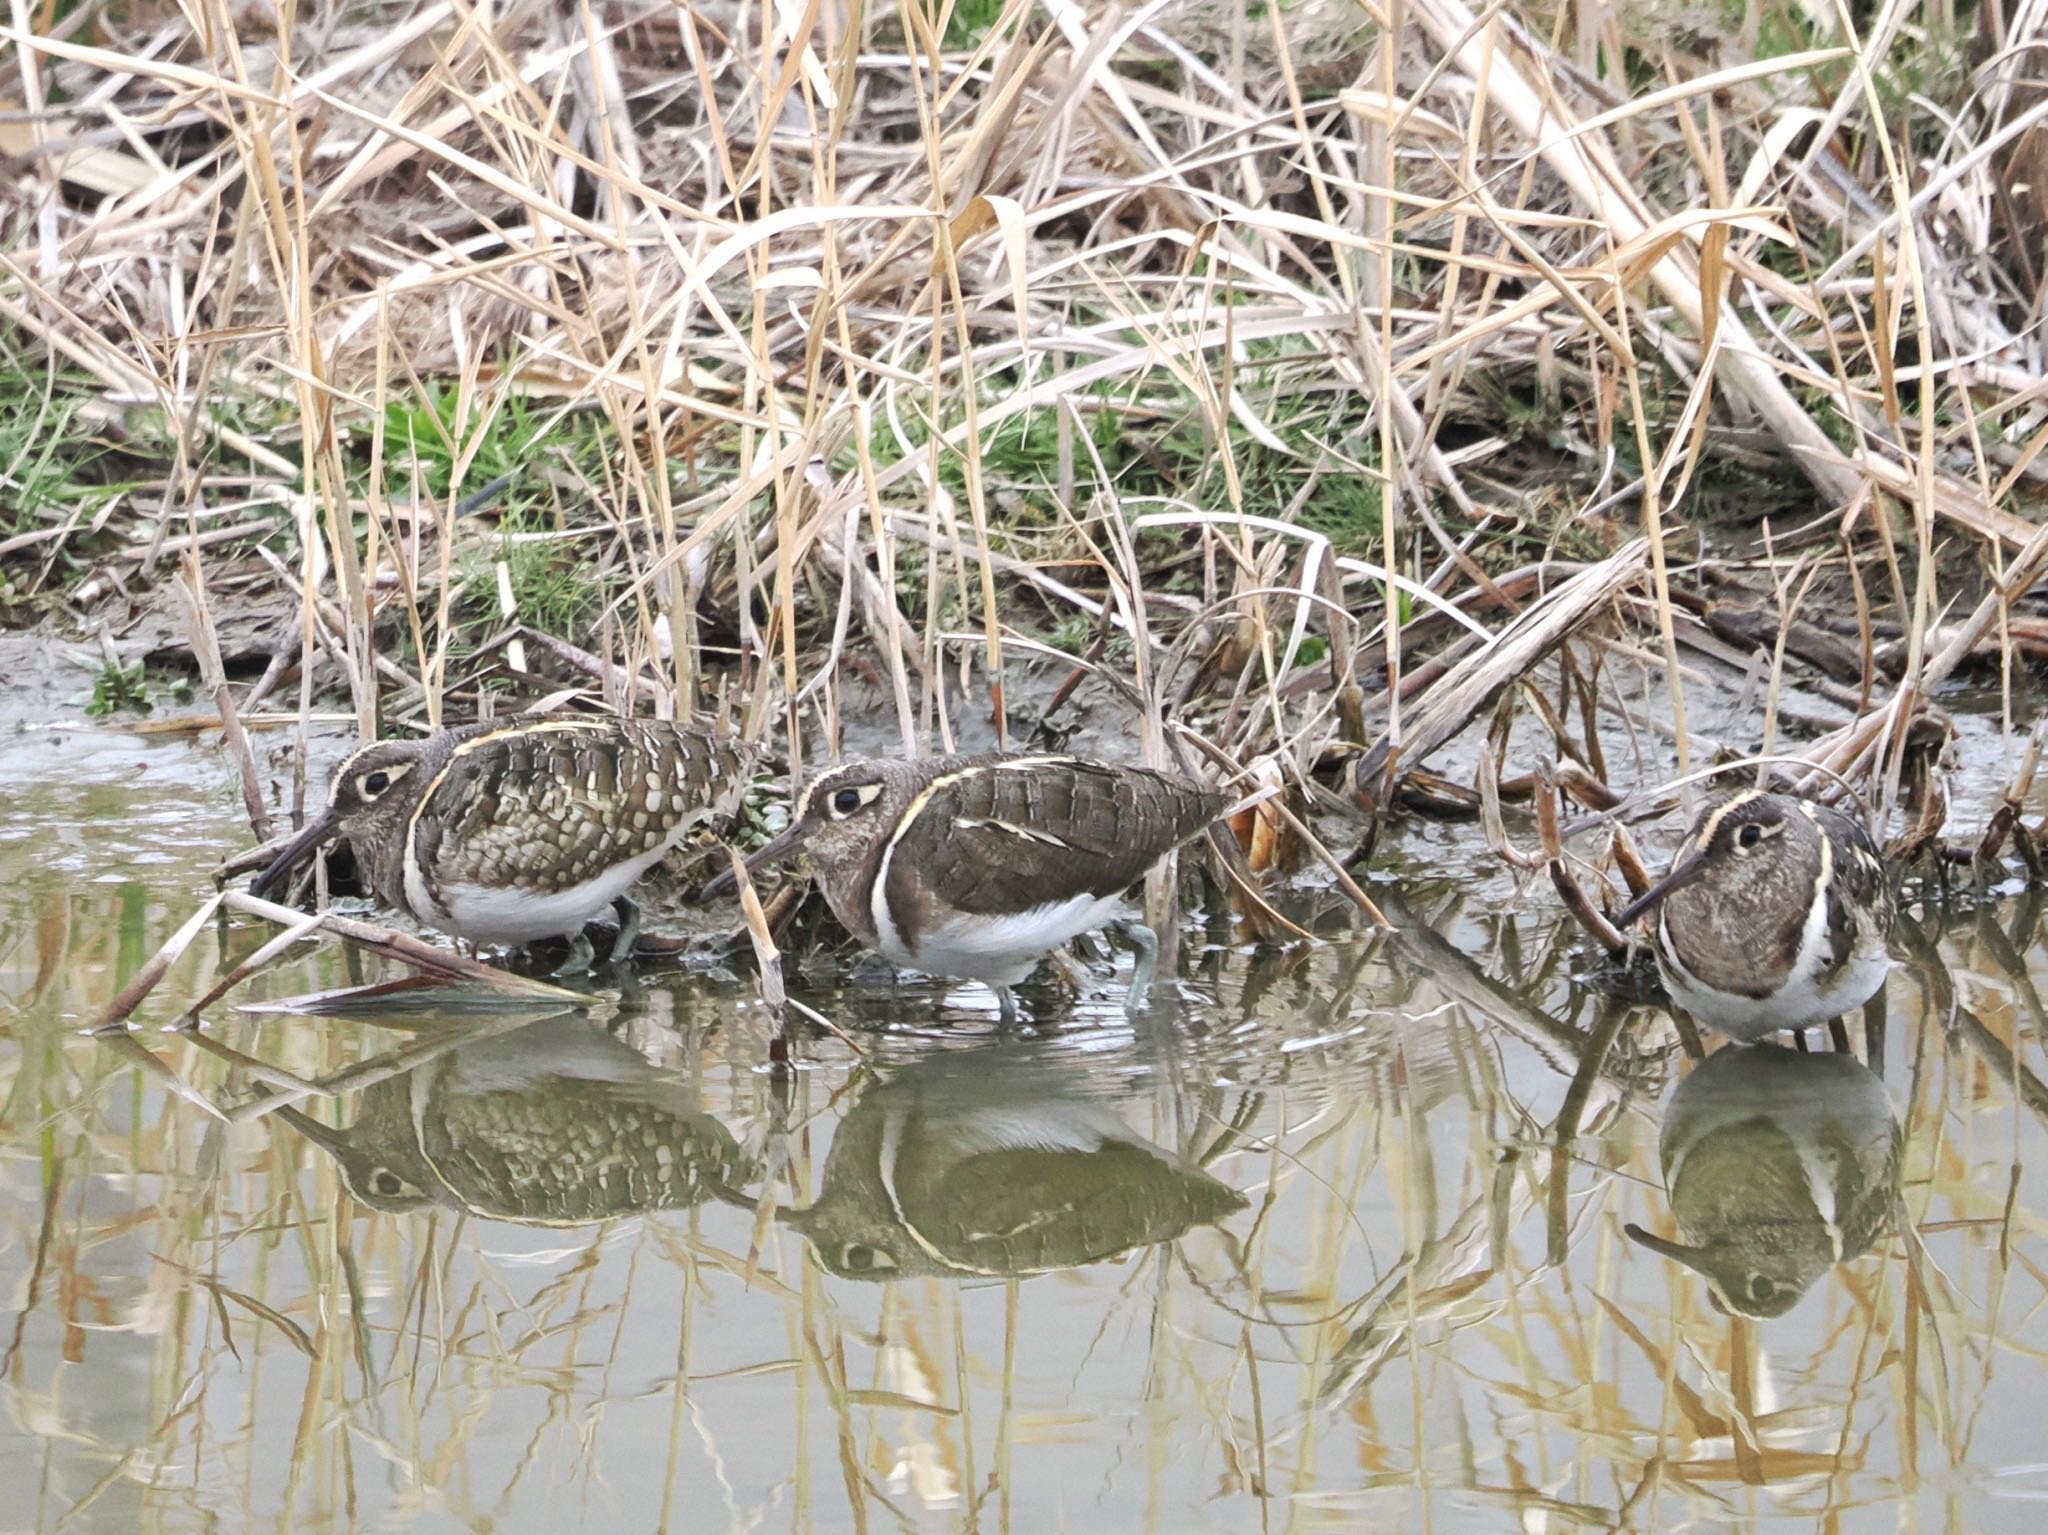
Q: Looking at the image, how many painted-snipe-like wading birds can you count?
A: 3